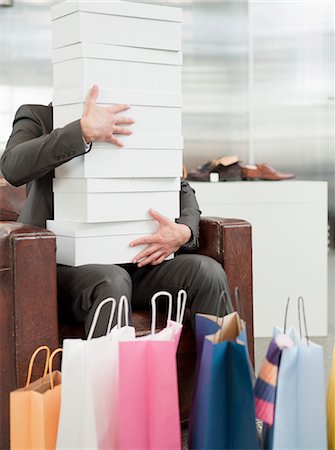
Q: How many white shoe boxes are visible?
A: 6